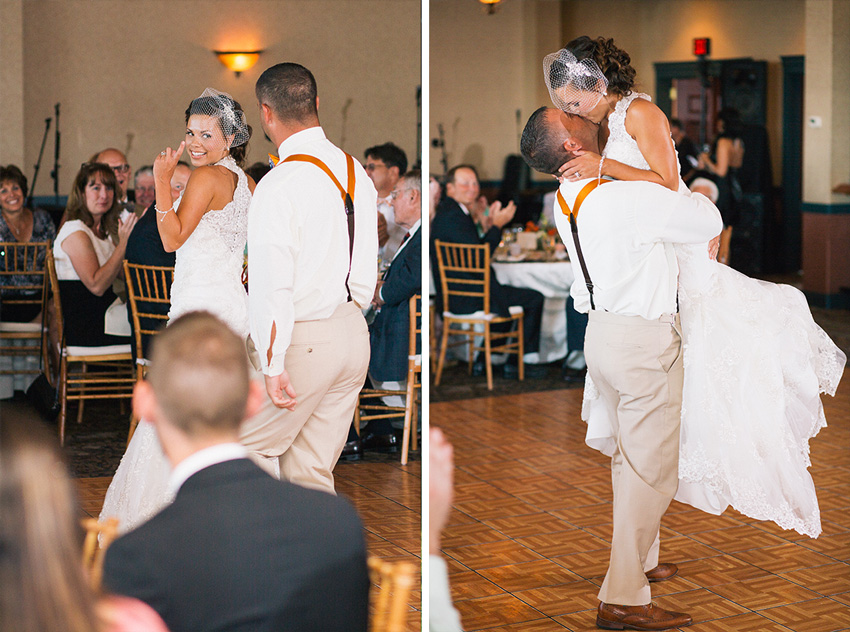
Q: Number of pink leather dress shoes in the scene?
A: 0